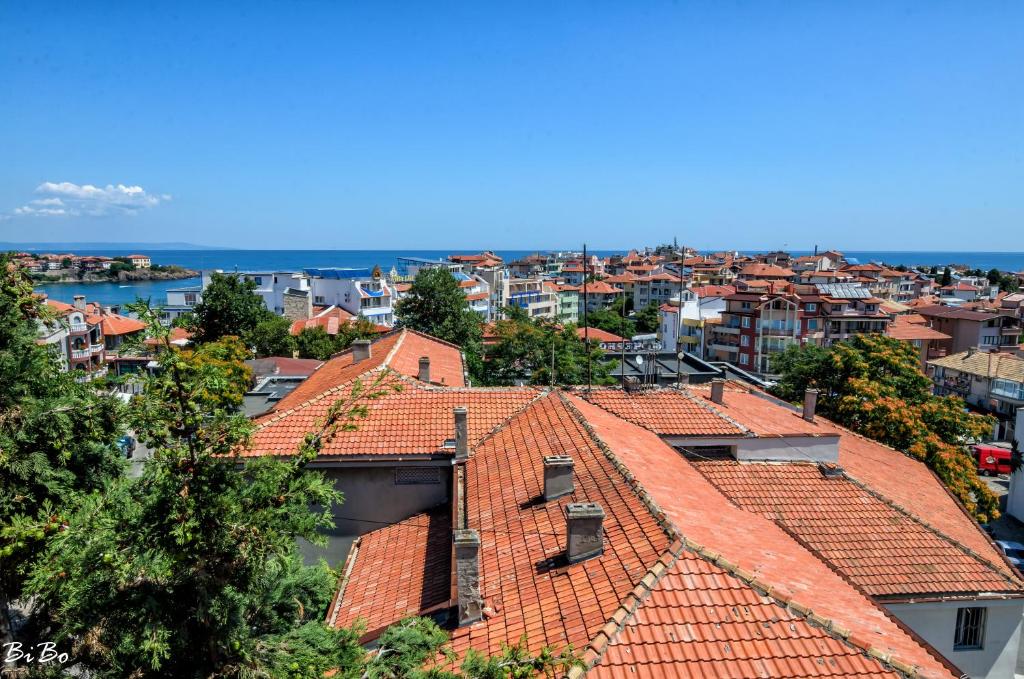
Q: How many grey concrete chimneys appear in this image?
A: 8